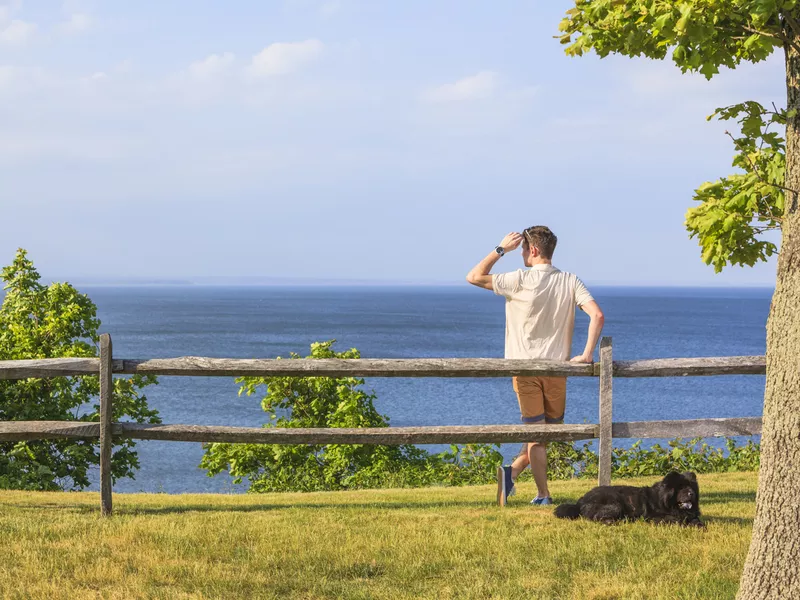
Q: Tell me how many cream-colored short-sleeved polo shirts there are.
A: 1